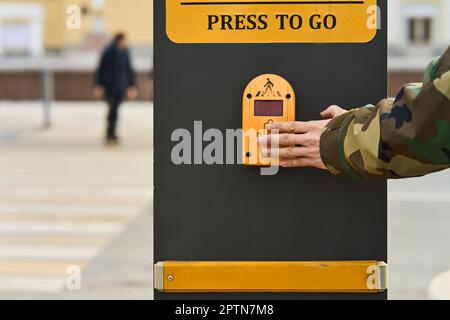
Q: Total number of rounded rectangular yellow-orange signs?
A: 1